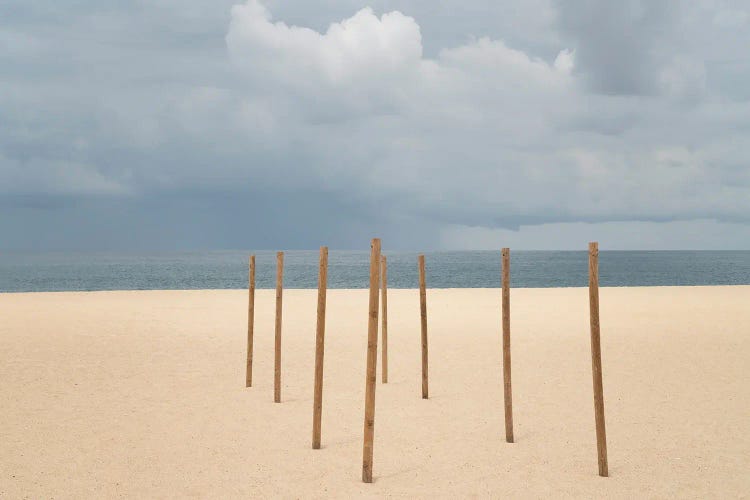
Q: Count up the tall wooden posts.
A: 8